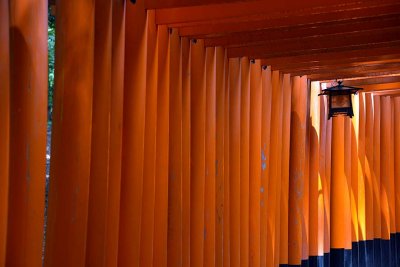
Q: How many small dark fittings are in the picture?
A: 5